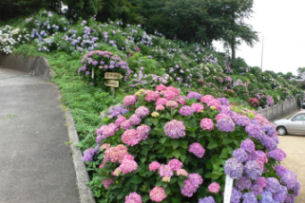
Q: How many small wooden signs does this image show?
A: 2